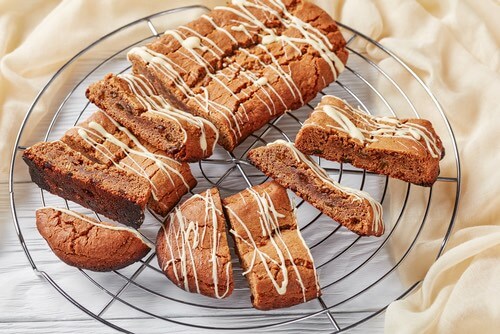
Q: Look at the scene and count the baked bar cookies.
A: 9